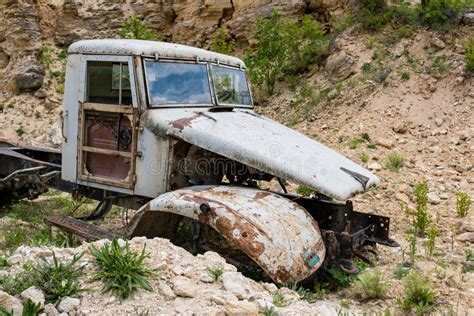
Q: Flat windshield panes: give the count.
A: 2